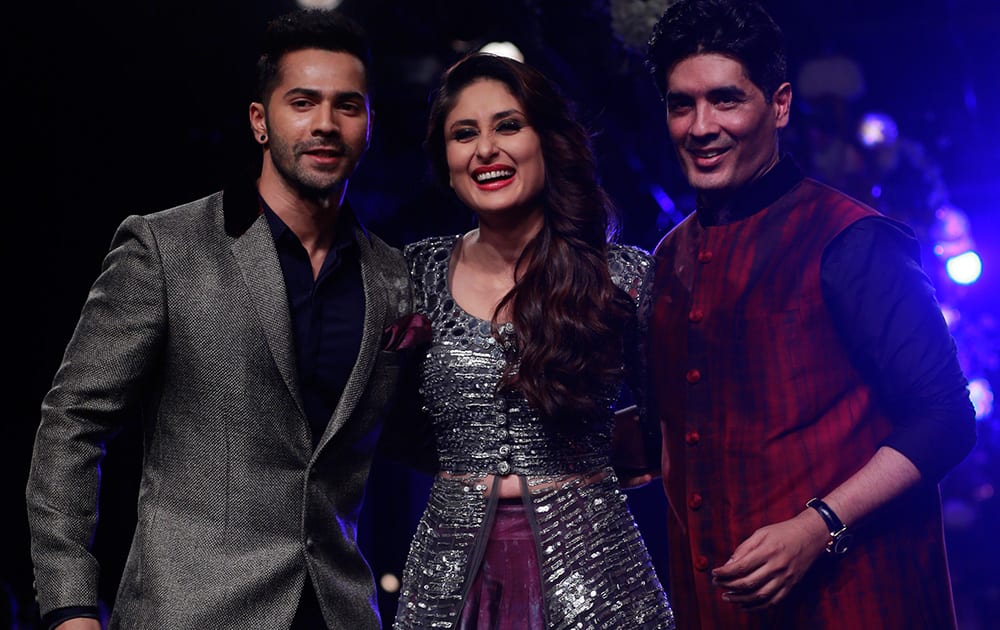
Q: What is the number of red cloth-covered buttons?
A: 6